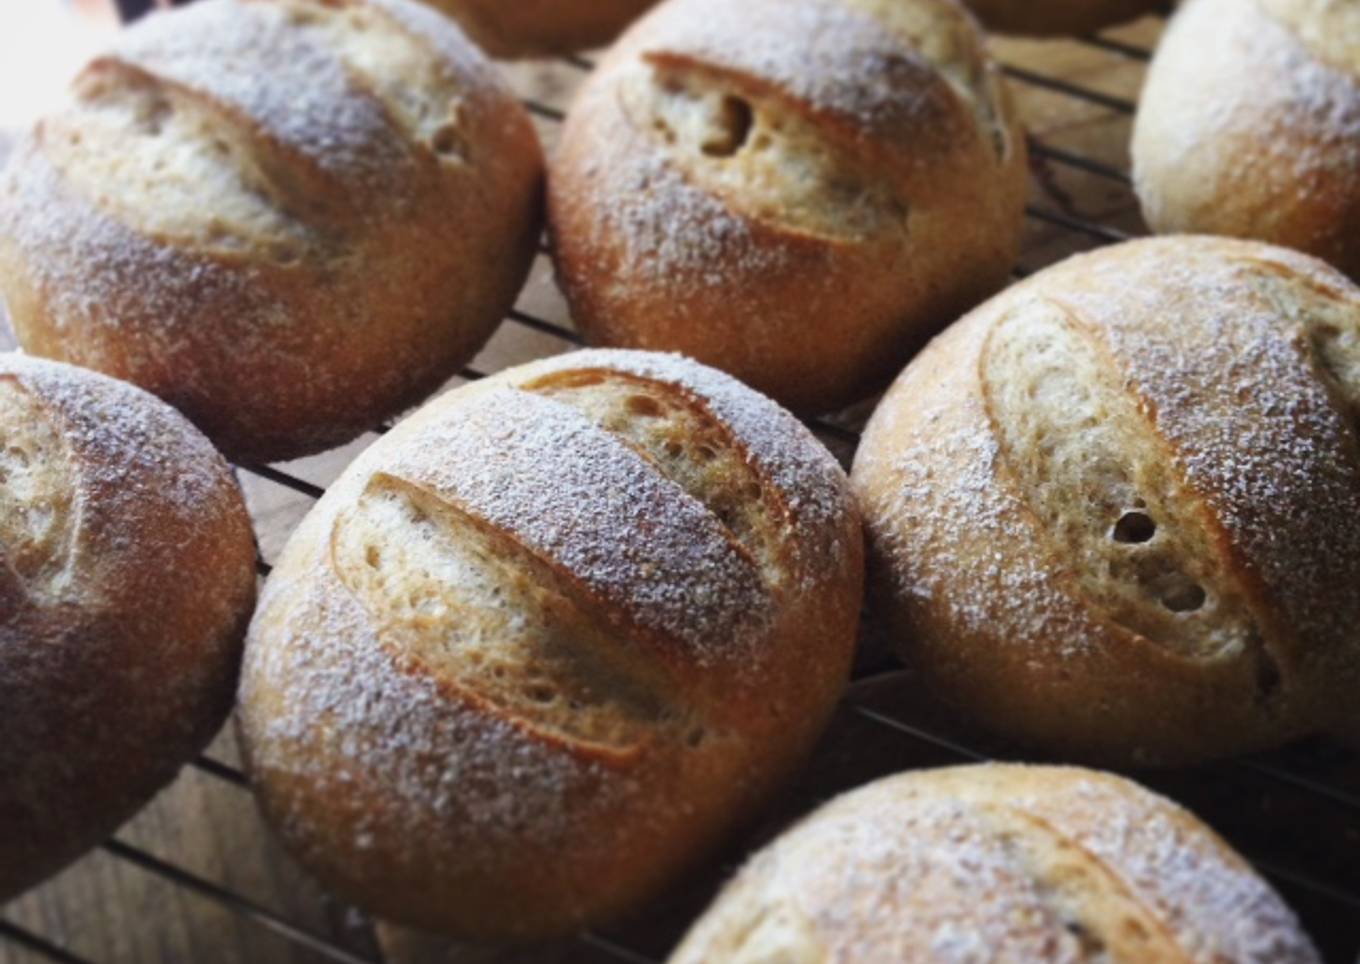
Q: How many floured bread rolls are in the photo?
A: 7